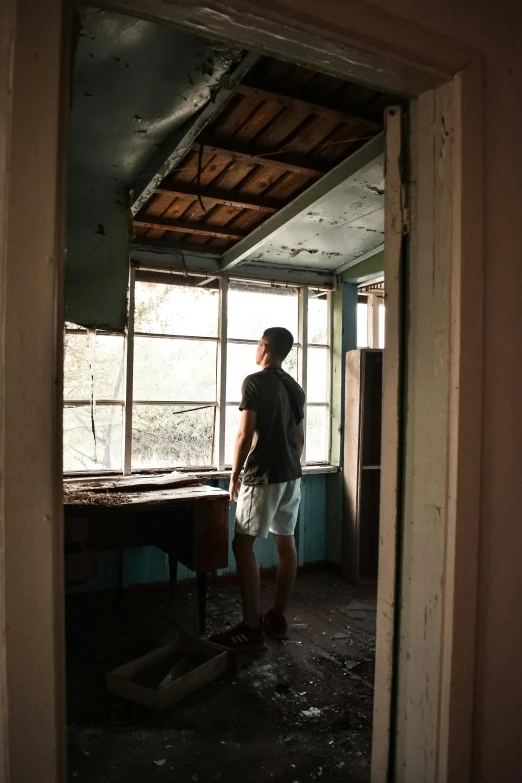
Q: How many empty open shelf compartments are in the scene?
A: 2